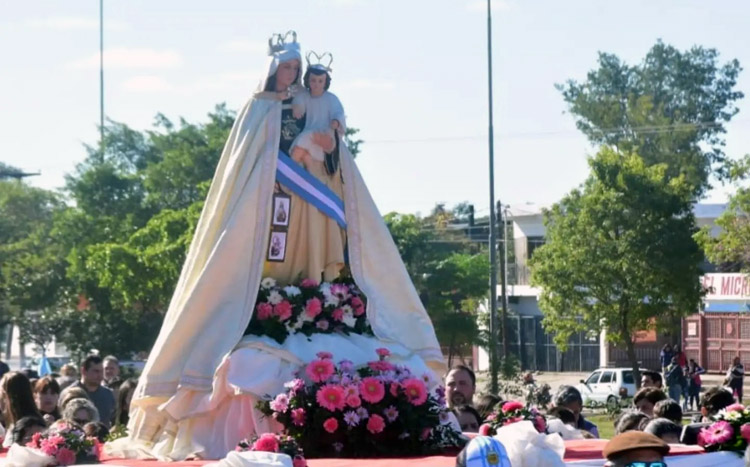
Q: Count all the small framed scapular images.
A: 2